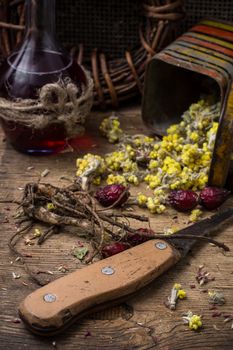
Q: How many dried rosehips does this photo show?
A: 5